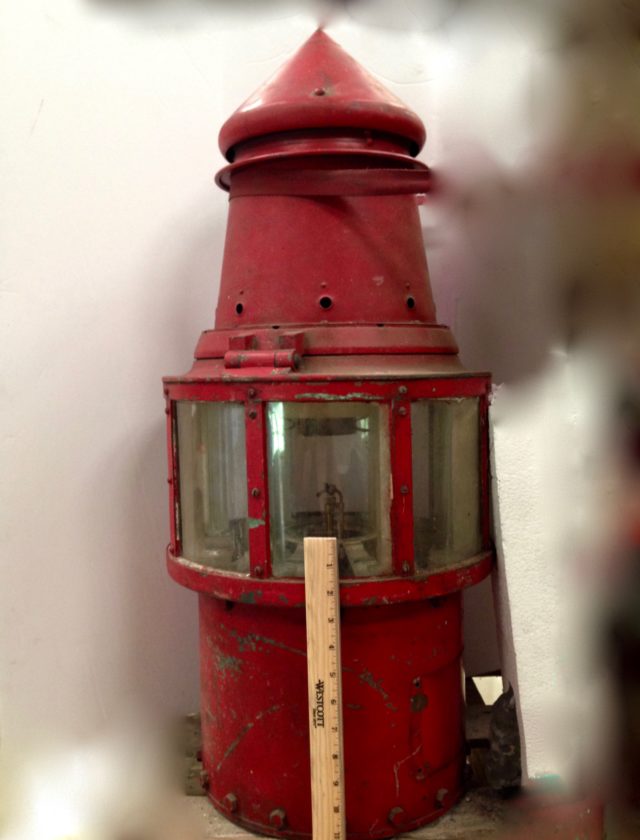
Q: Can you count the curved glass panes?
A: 3